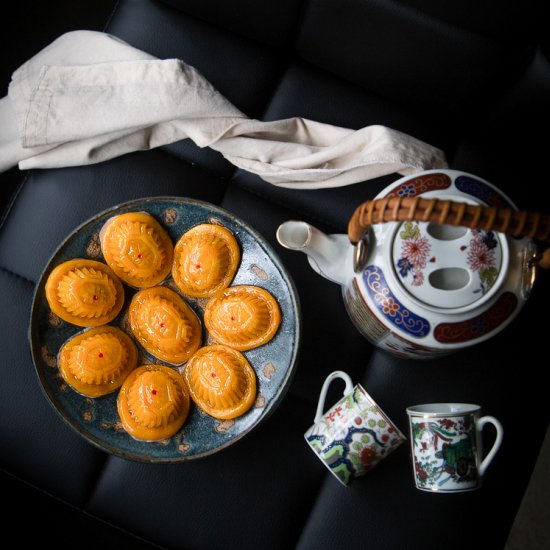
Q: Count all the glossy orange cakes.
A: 8